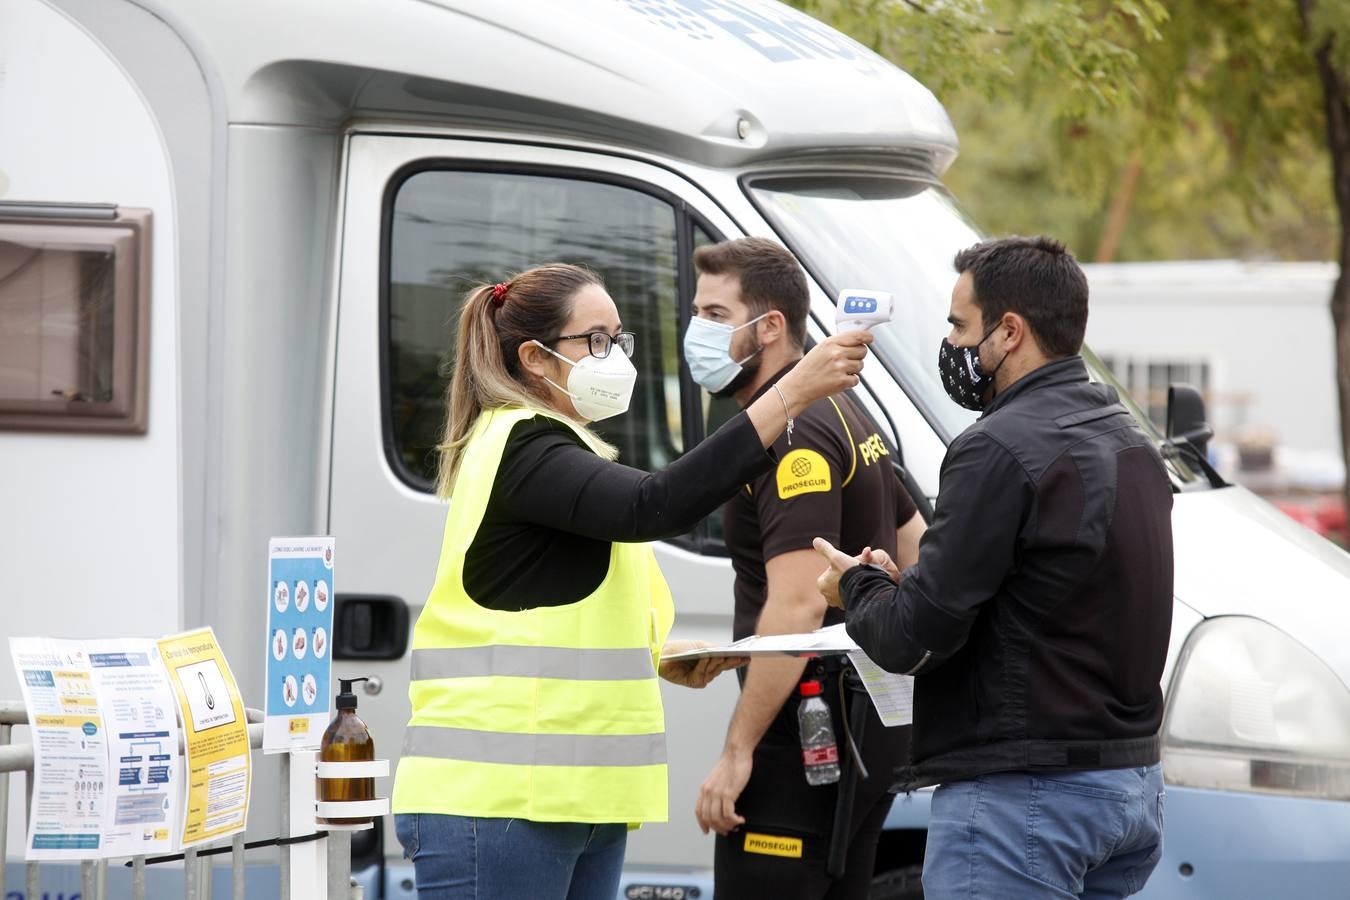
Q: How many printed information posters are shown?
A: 4